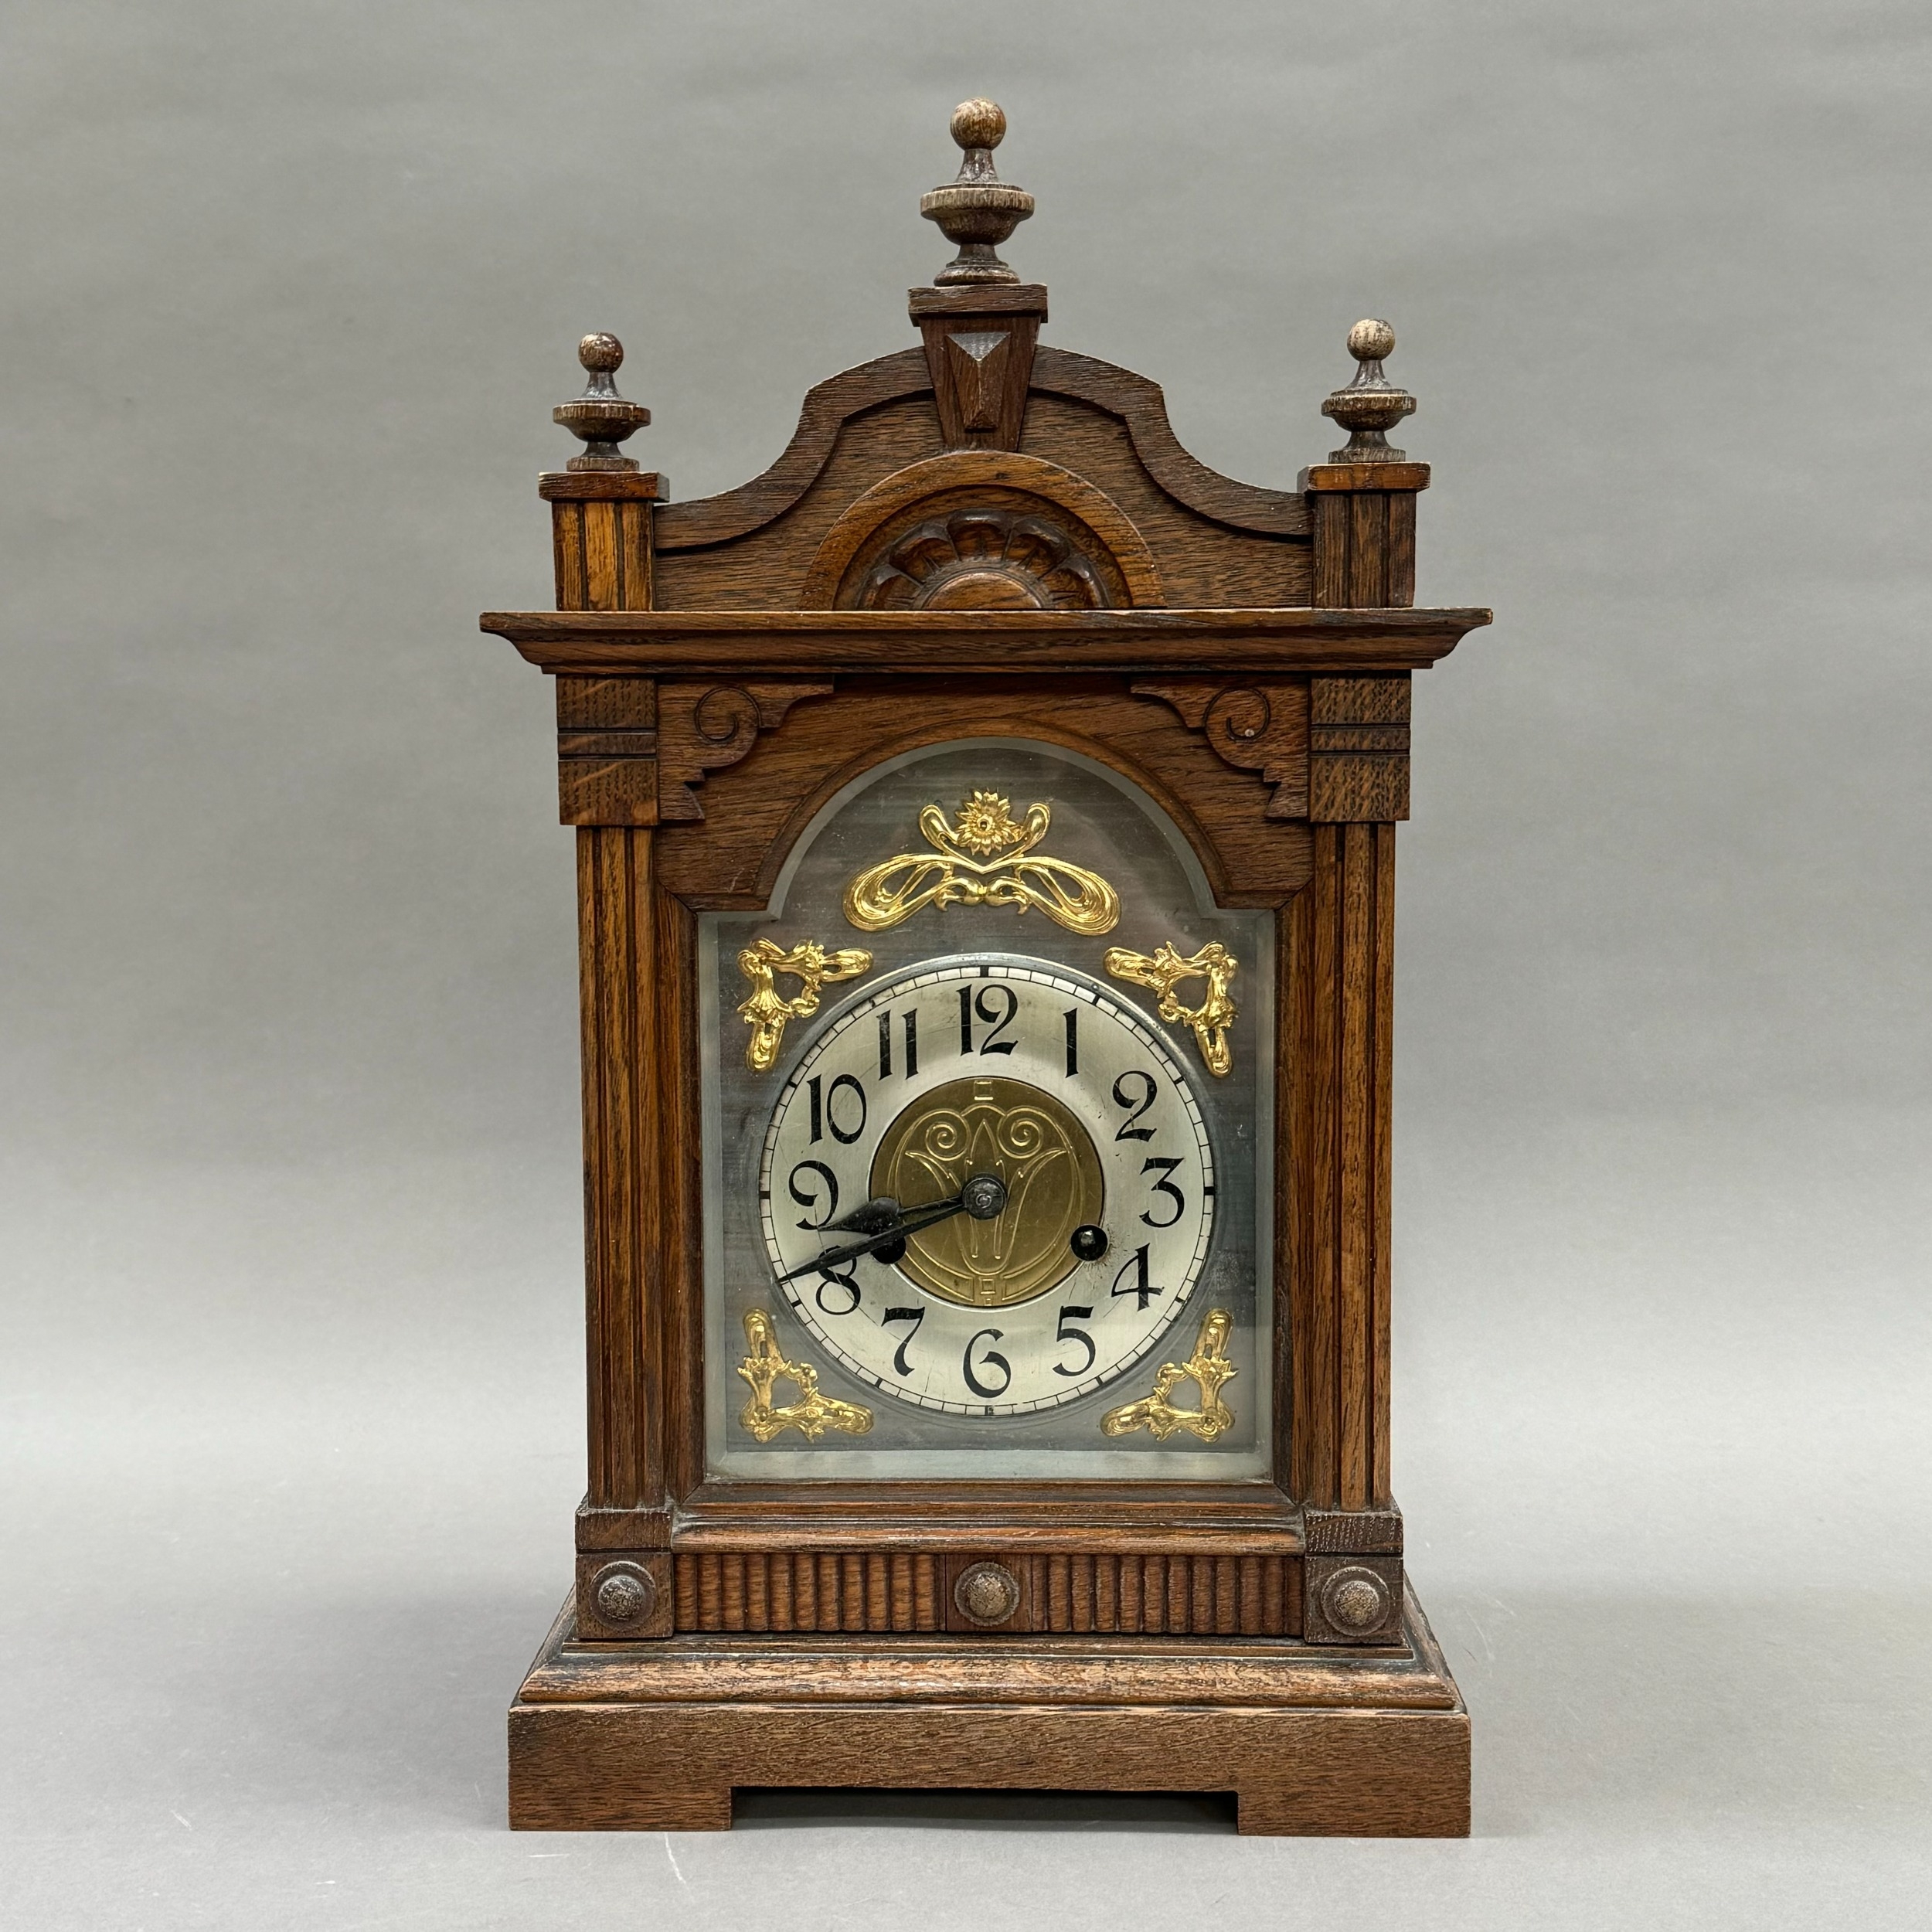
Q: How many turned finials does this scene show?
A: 3